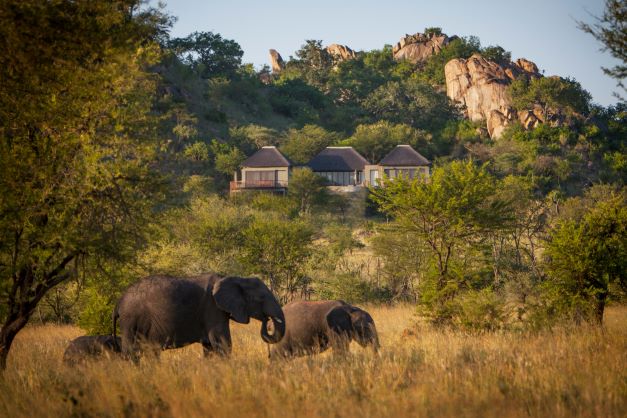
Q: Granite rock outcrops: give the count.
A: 4